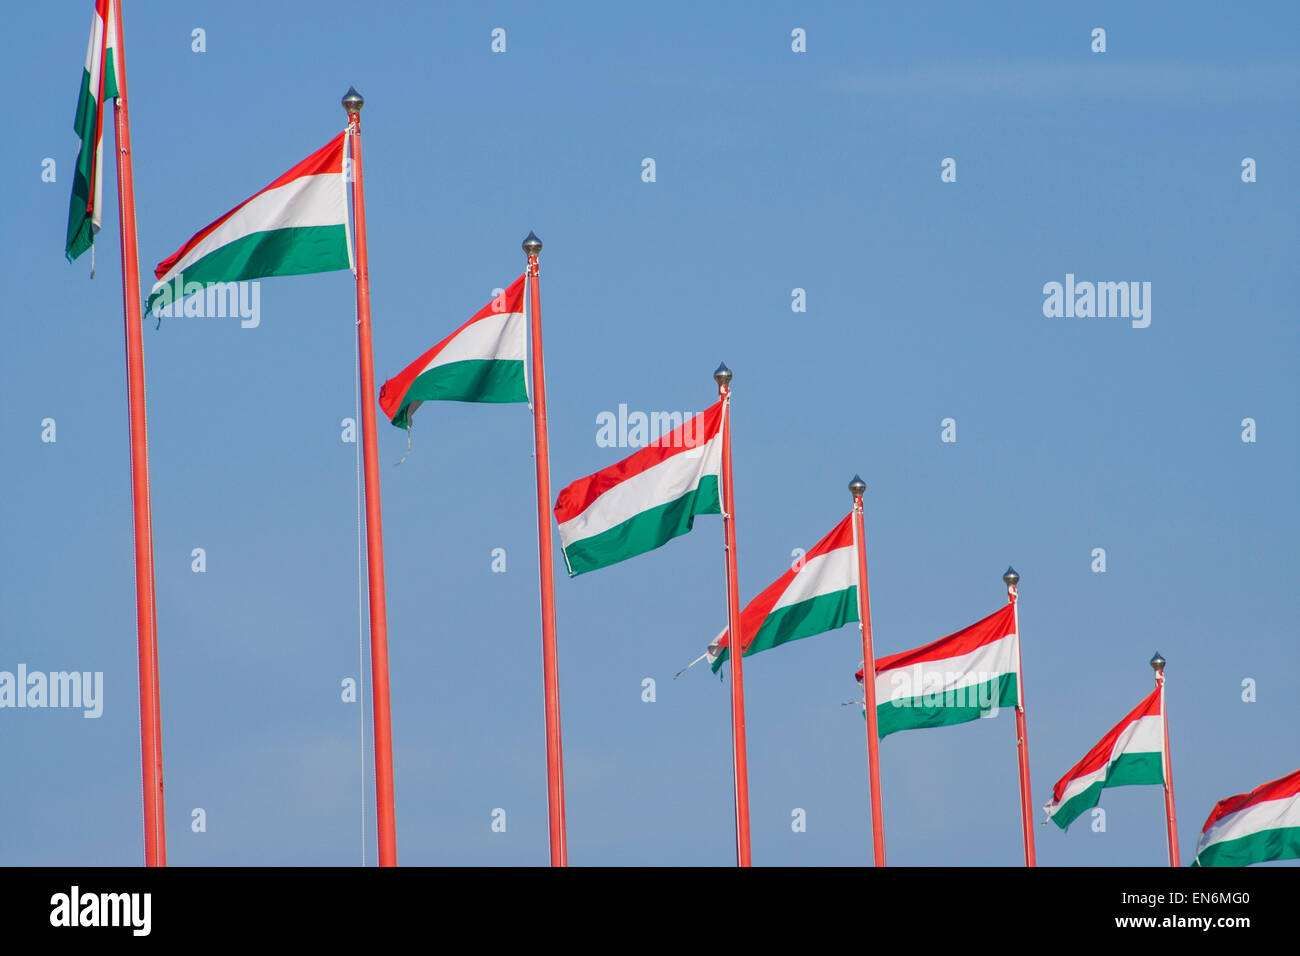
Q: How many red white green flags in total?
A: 8